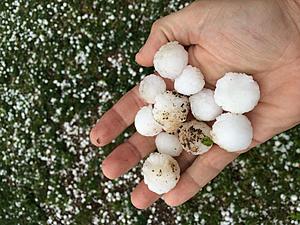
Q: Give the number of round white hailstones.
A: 11